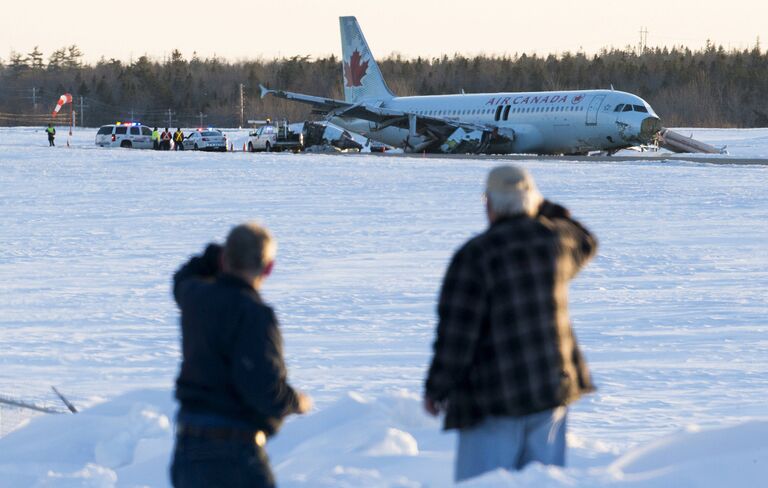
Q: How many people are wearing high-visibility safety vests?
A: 4